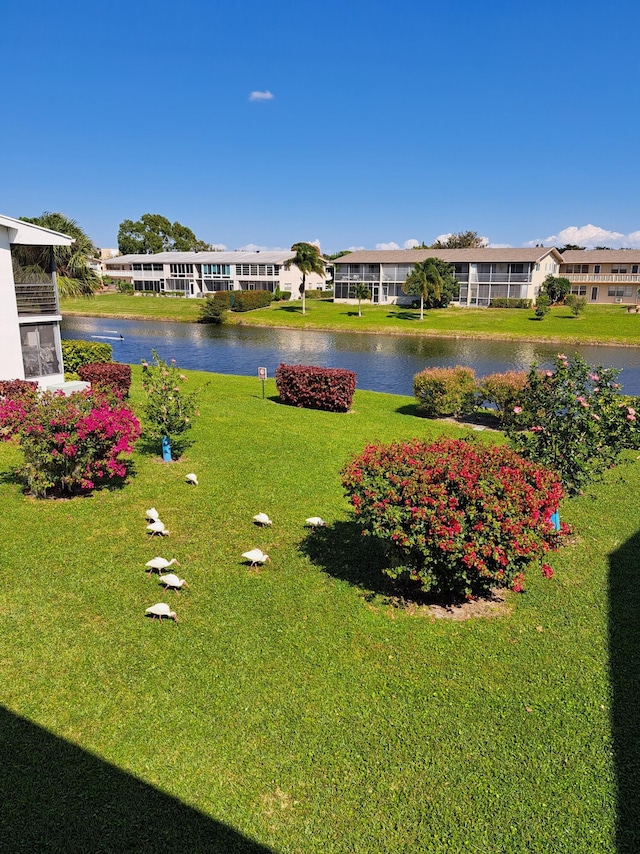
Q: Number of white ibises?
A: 9